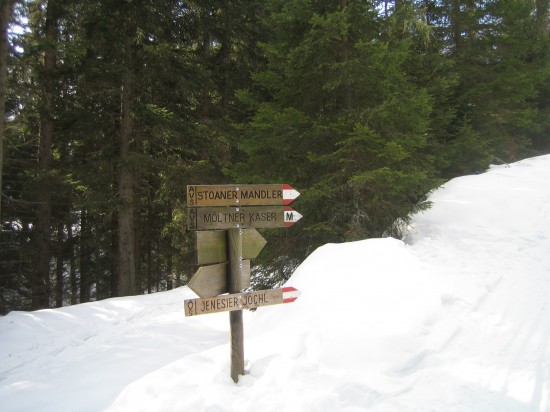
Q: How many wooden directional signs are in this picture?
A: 5